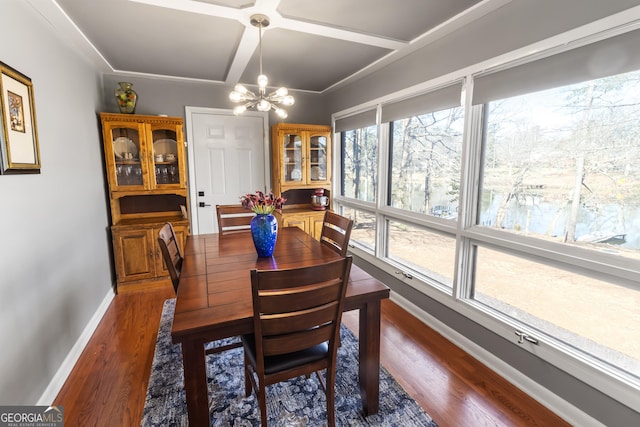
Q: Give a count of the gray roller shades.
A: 3